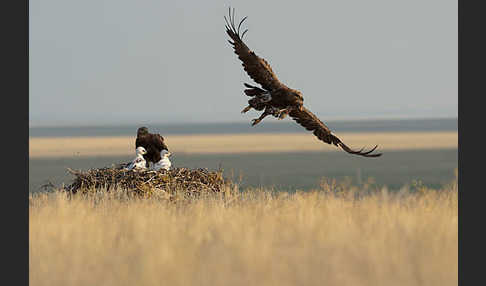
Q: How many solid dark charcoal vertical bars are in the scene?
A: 2